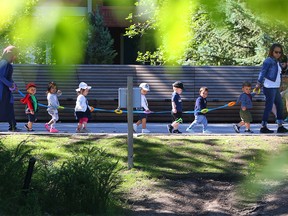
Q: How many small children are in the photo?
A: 7